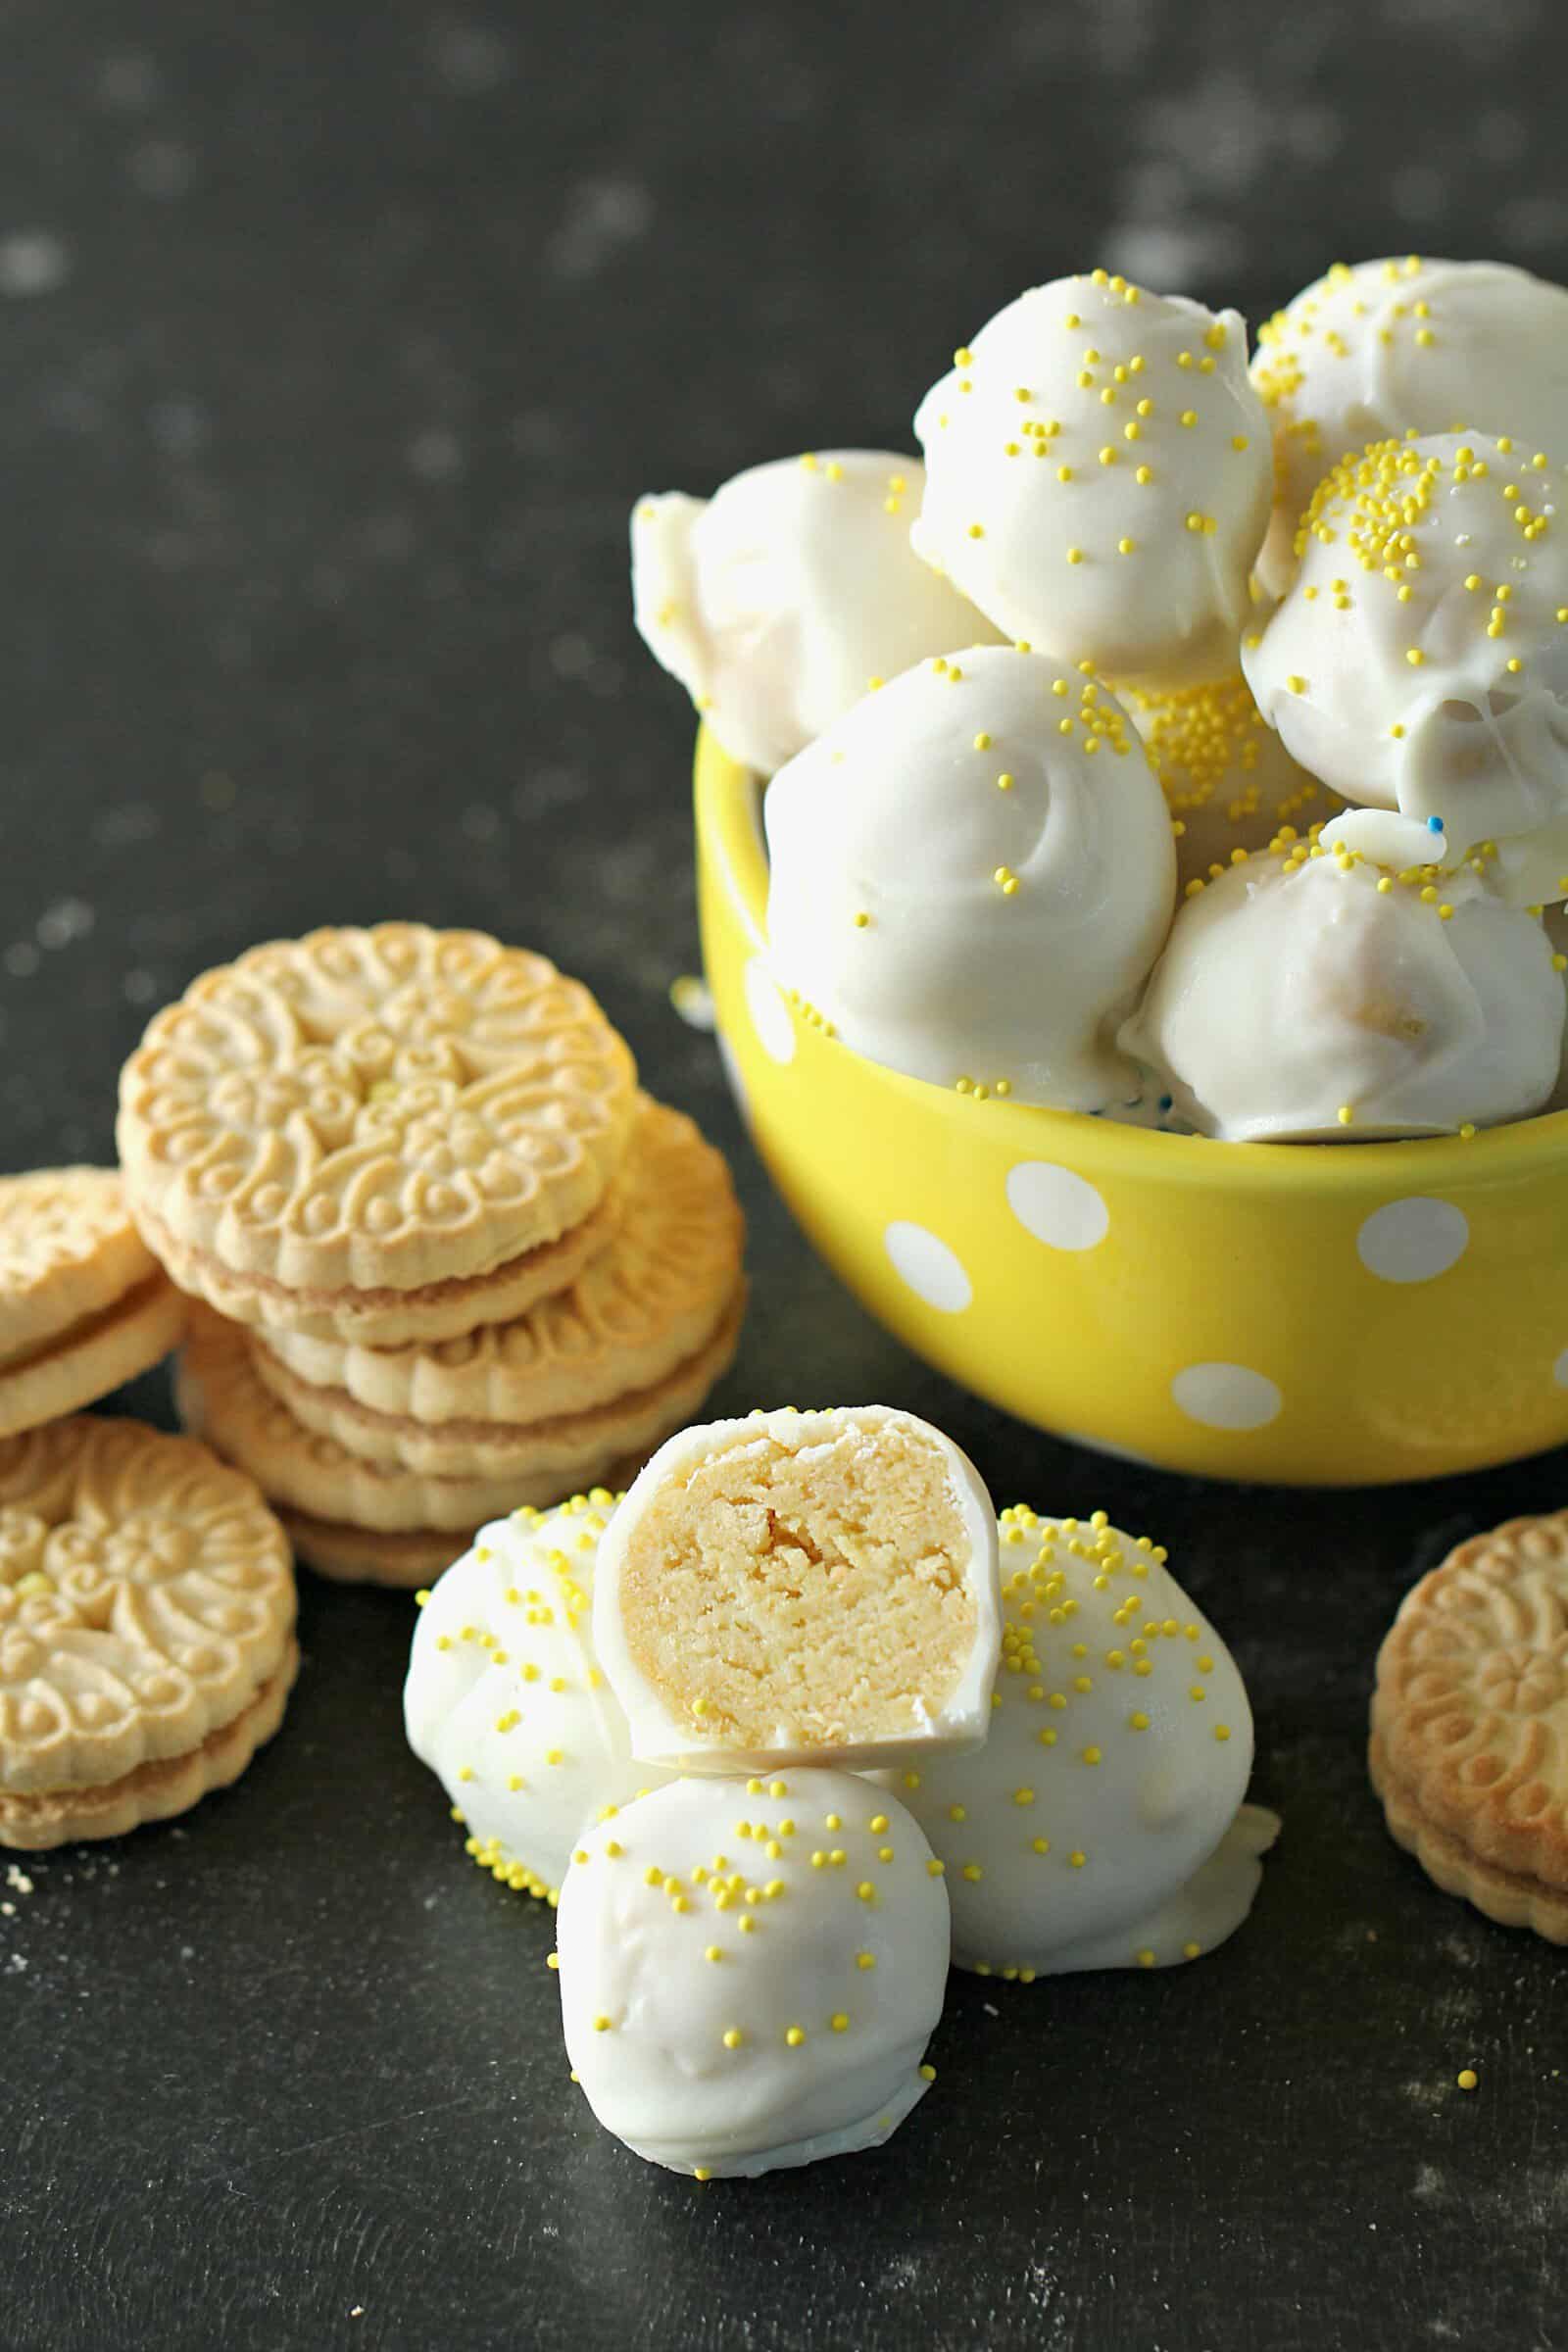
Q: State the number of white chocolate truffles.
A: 11